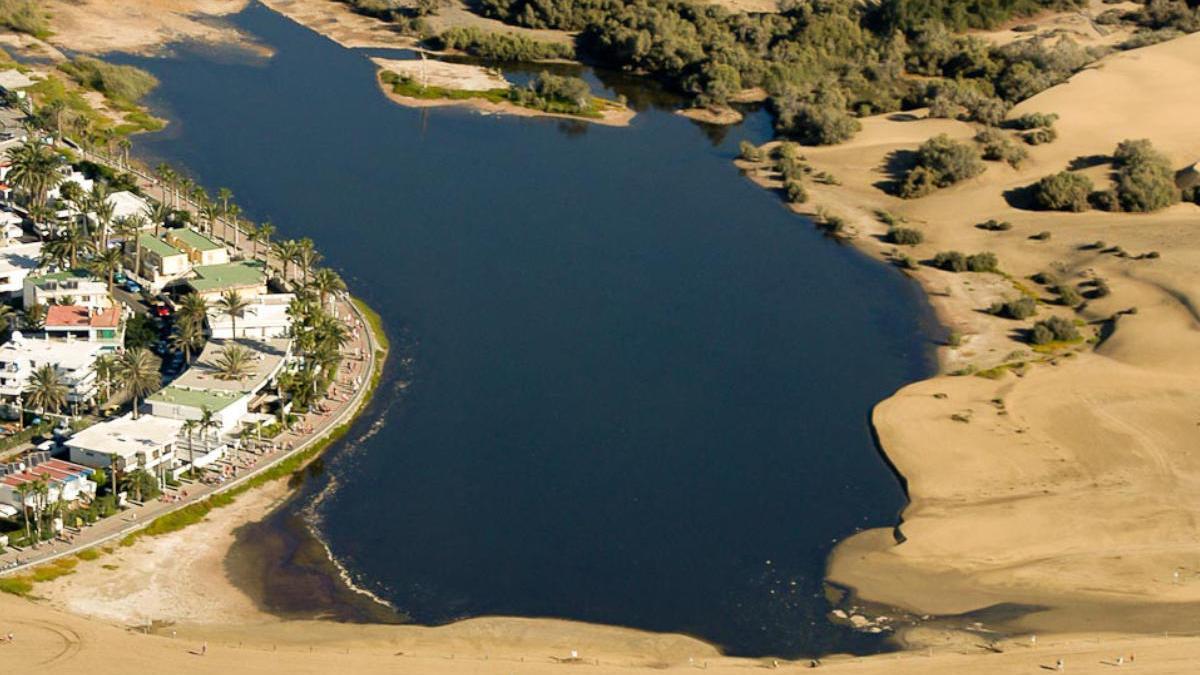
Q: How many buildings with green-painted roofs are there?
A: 5